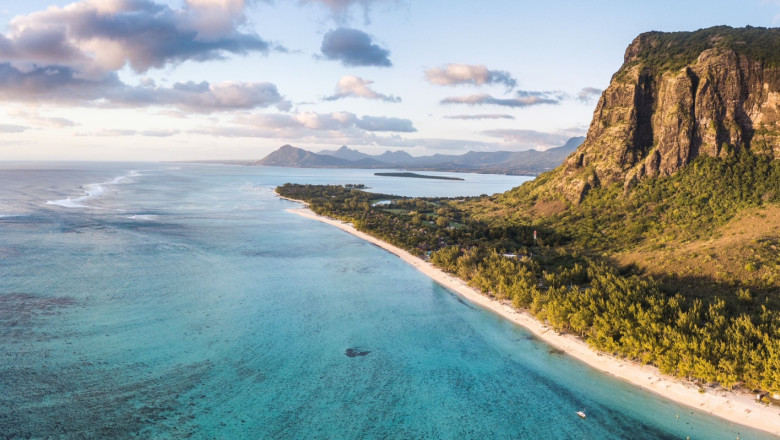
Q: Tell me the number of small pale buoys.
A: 3